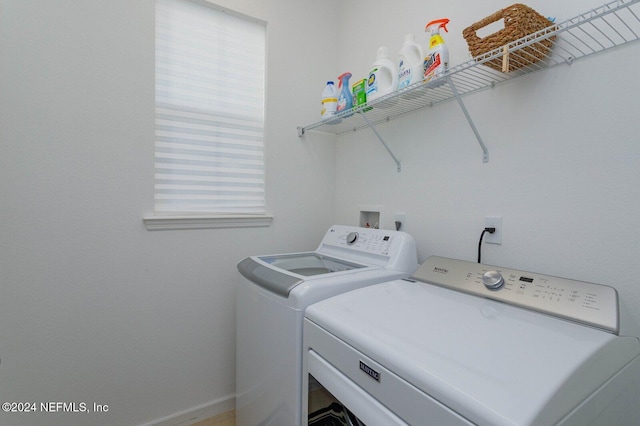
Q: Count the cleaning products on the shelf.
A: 6